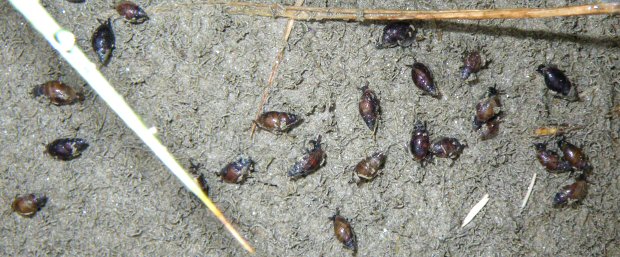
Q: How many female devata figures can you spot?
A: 0